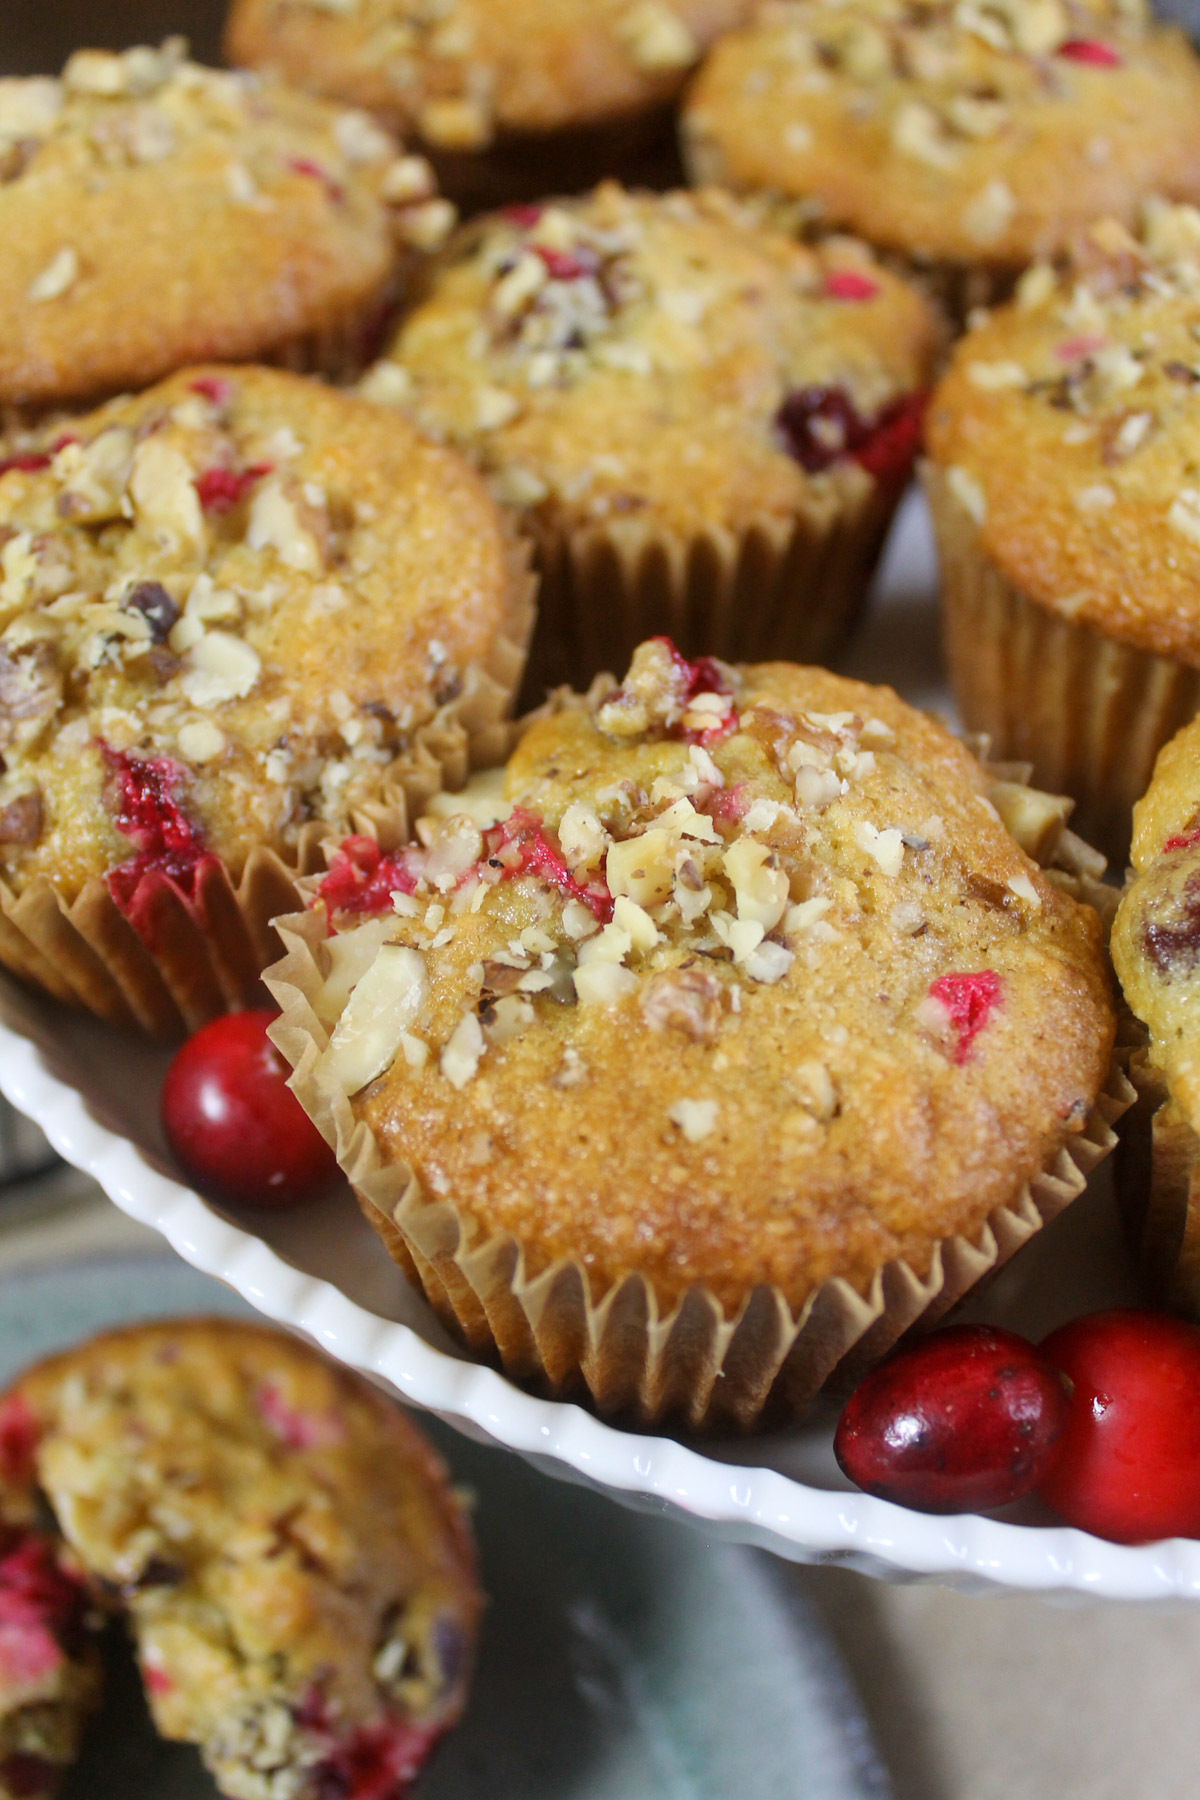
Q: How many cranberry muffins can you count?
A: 9